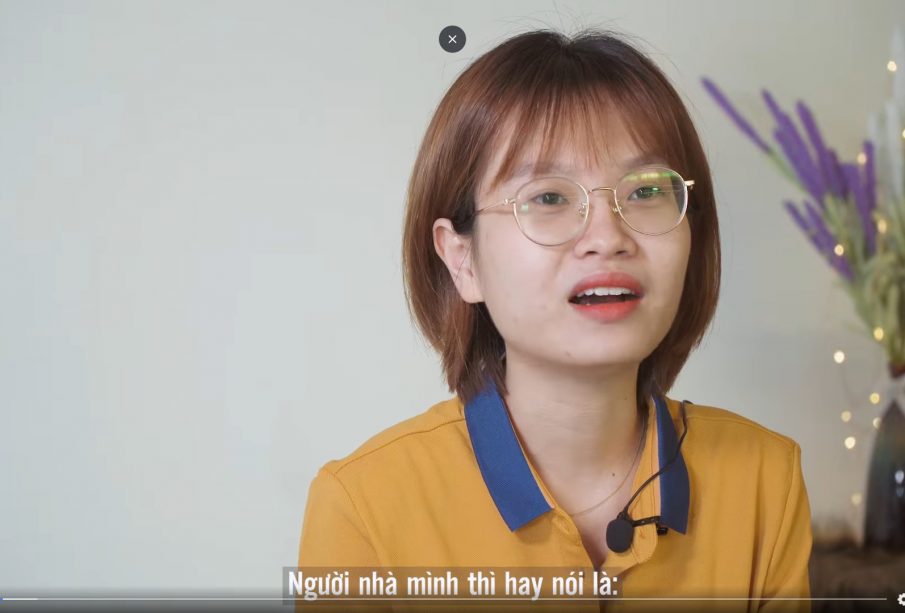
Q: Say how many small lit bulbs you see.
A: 12